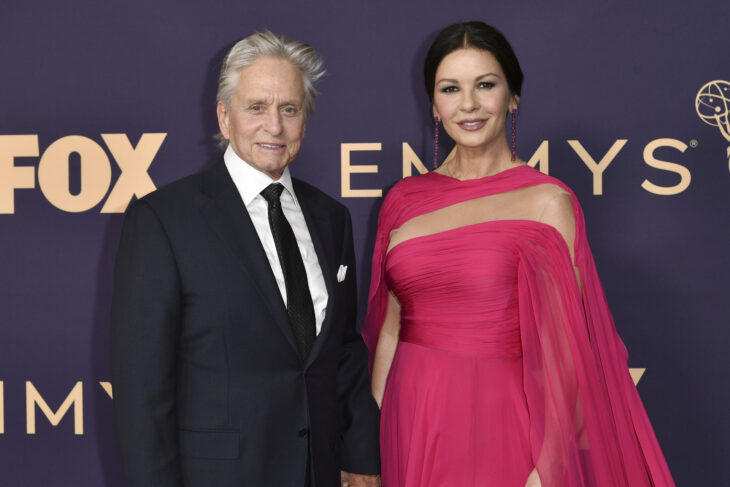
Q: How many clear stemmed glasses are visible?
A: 0